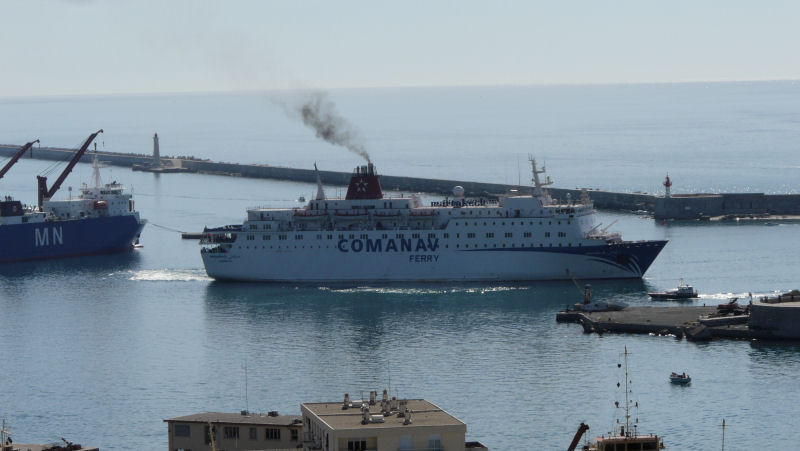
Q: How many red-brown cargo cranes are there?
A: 2